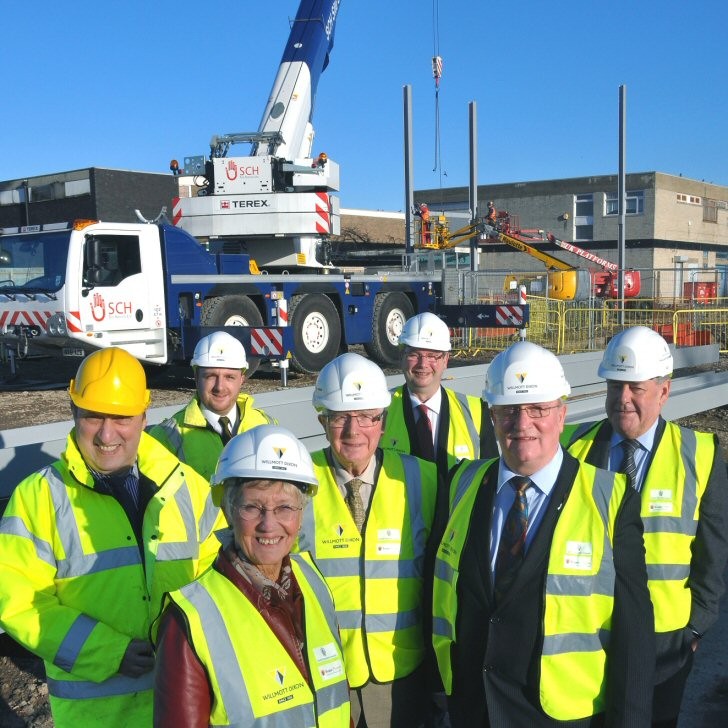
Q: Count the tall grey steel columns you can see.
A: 3